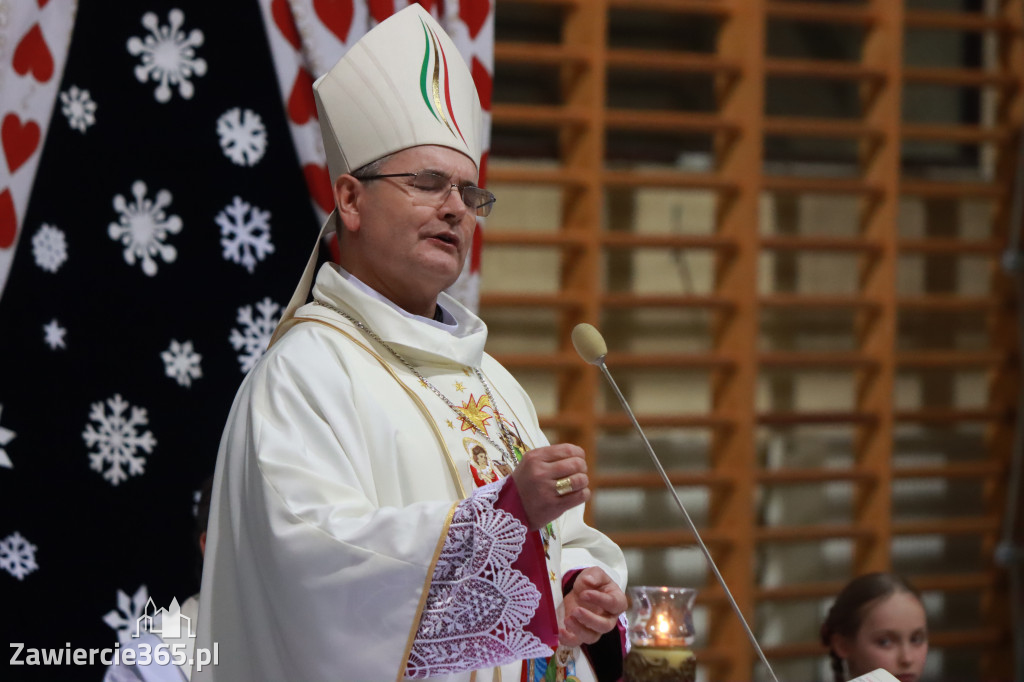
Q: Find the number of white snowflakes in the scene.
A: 13